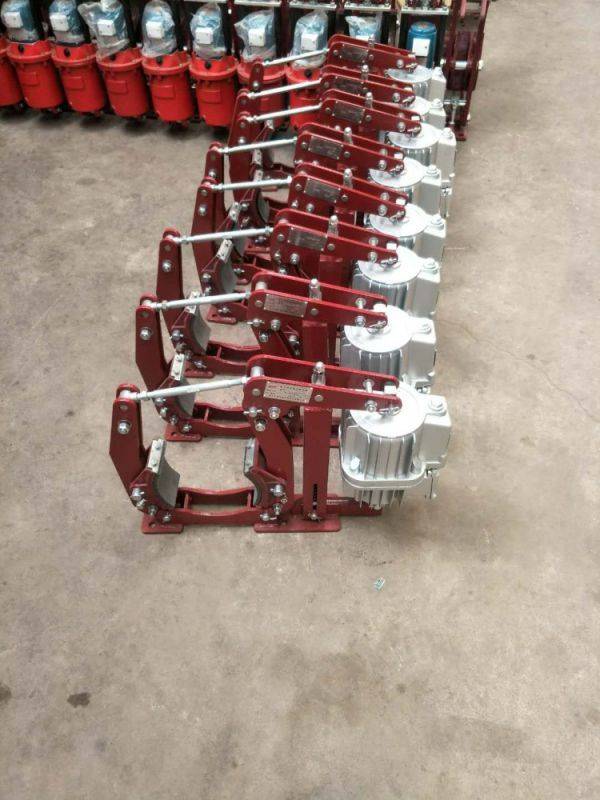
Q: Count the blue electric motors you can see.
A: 9